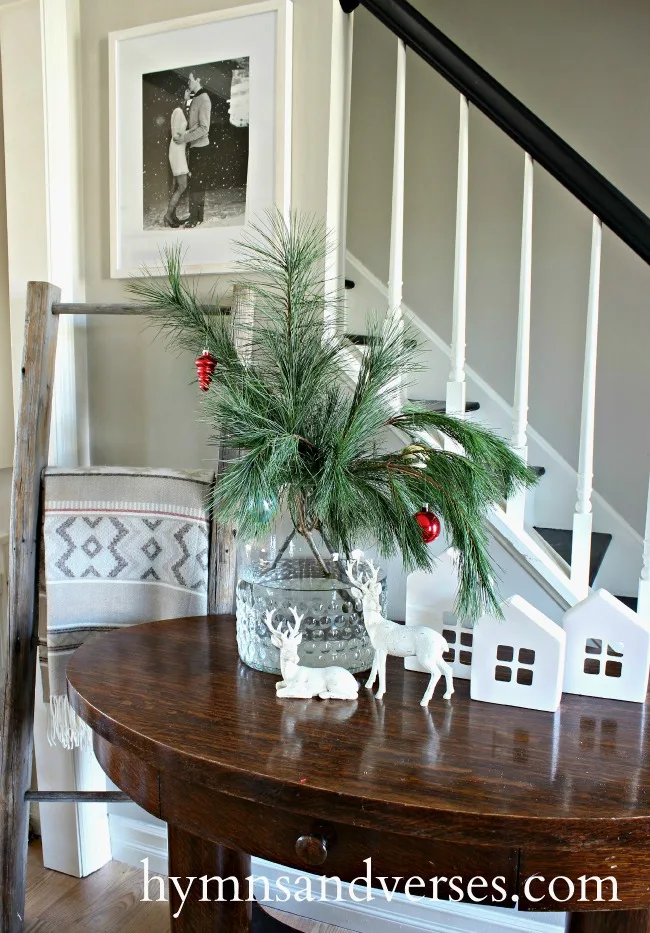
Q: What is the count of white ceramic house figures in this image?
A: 3